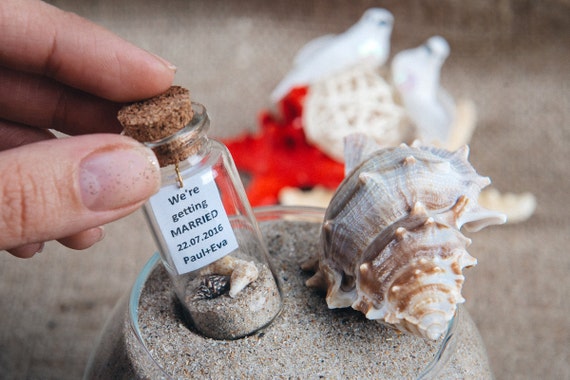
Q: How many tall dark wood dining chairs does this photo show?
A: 0